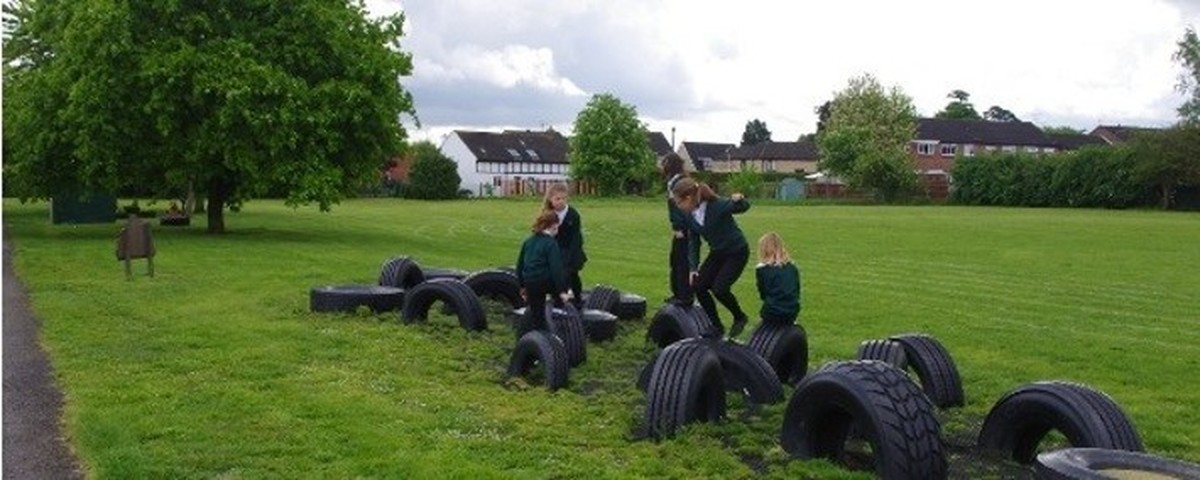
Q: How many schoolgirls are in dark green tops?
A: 5